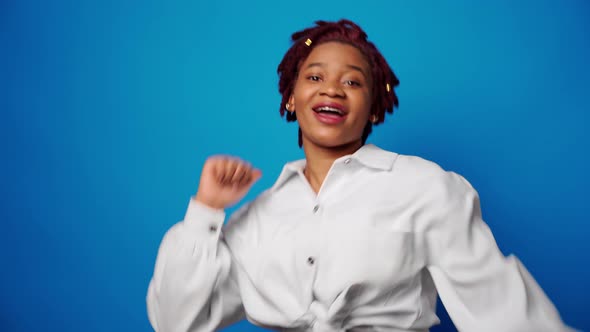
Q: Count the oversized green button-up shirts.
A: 0